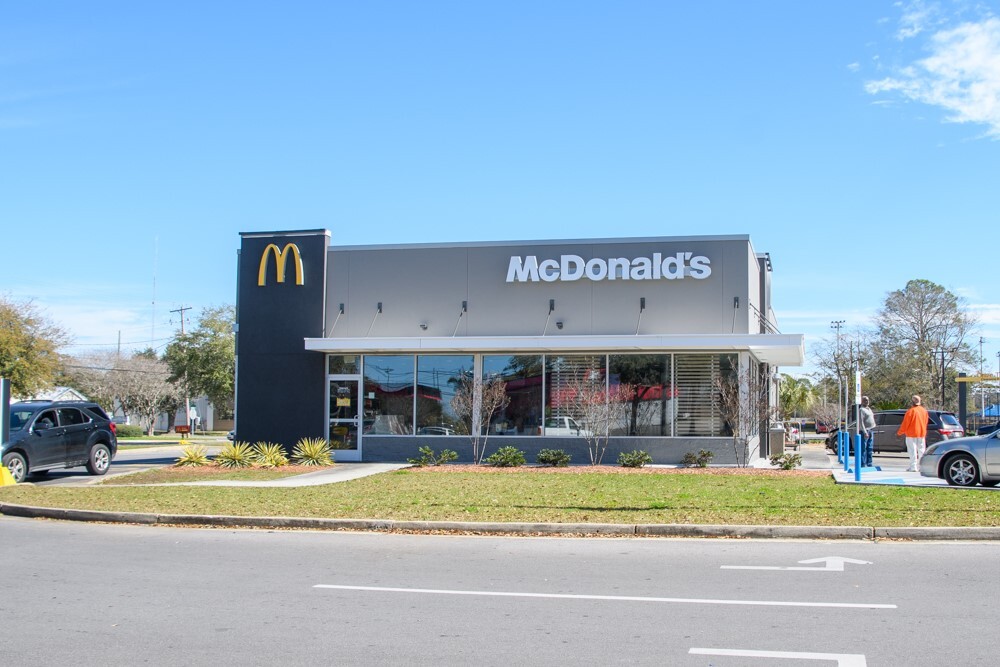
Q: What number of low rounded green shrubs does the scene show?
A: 6